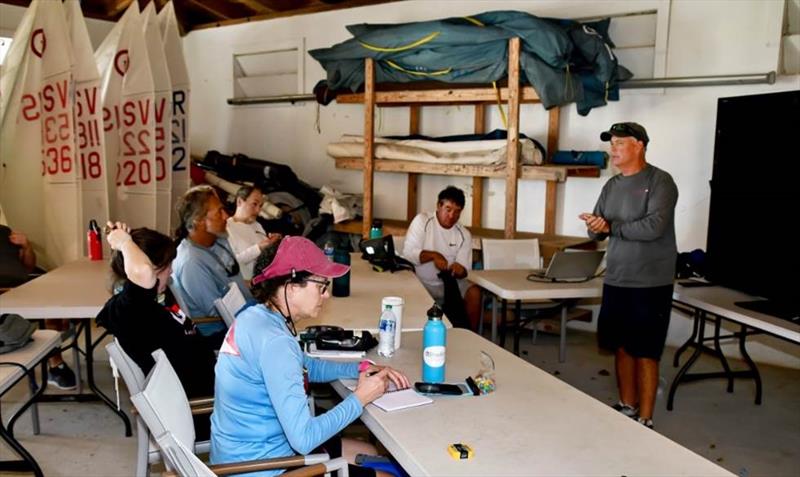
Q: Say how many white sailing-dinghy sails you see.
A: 5